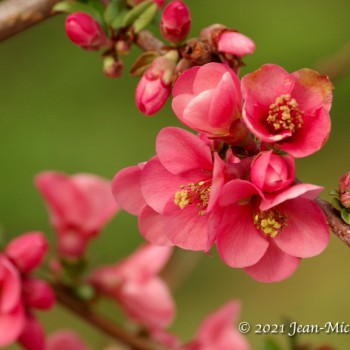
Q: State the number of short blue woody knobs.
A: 0